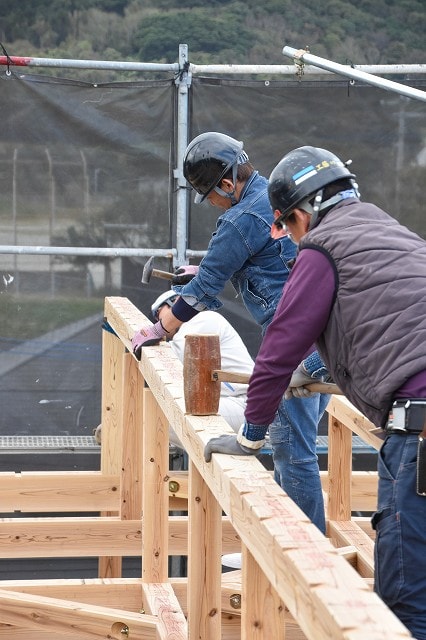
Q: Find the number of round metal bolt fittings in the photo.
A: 3